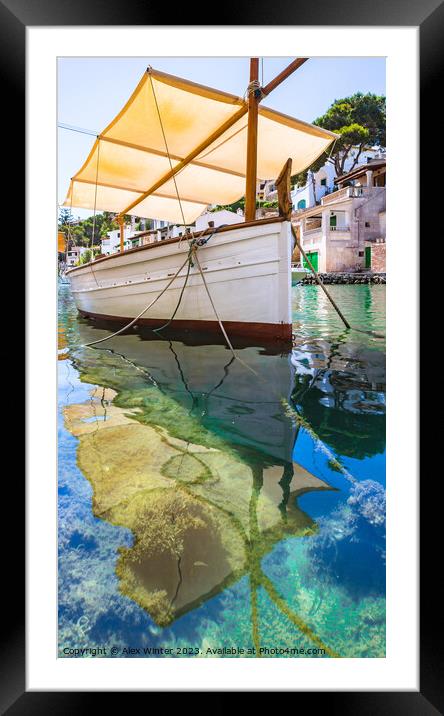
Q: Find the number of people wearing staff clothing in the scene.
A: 0